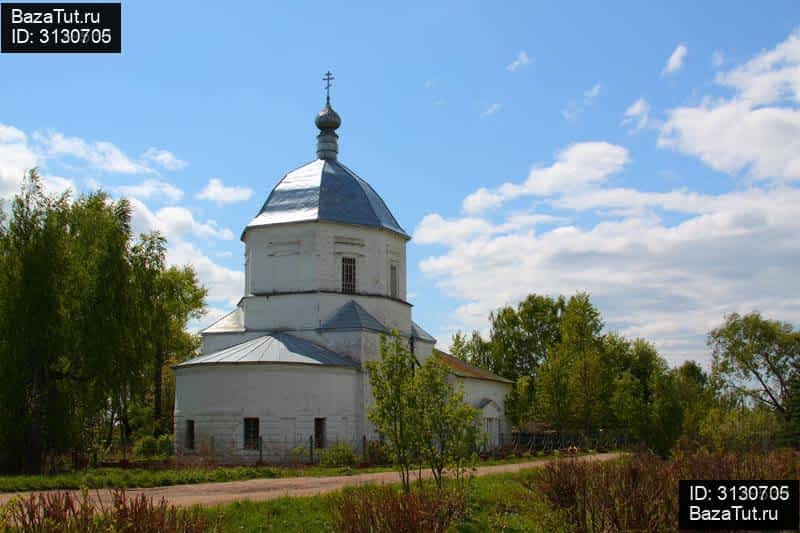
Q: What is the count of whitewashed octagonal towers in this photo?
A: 1